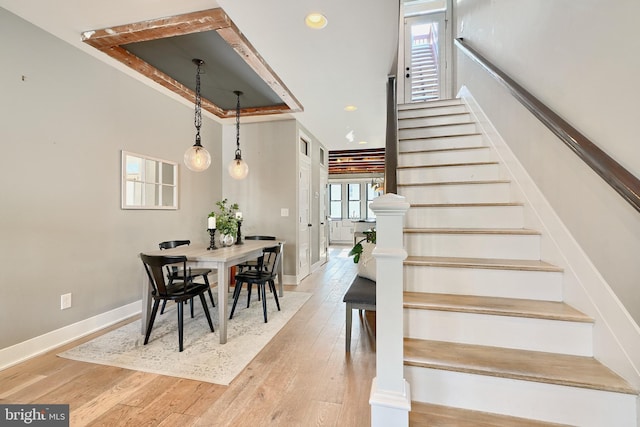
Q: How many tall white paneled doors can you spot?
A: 2